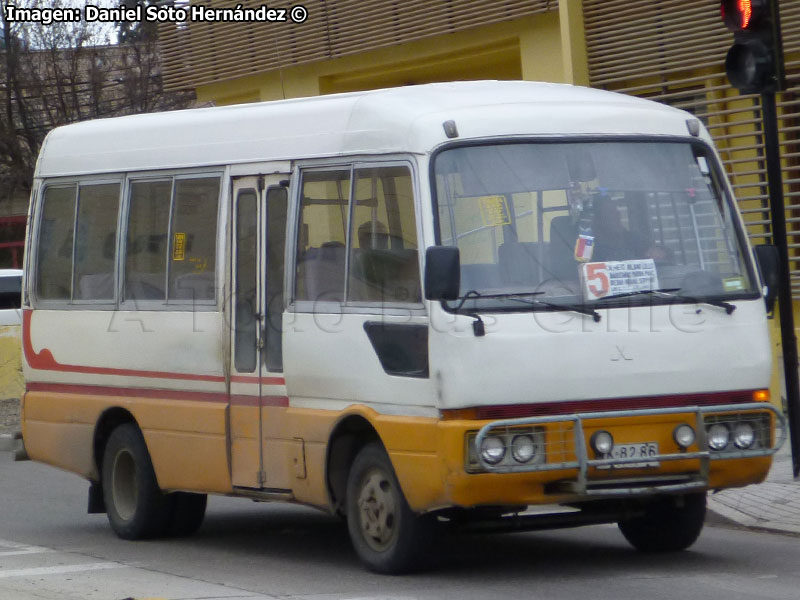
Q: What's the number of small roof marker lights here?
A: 2